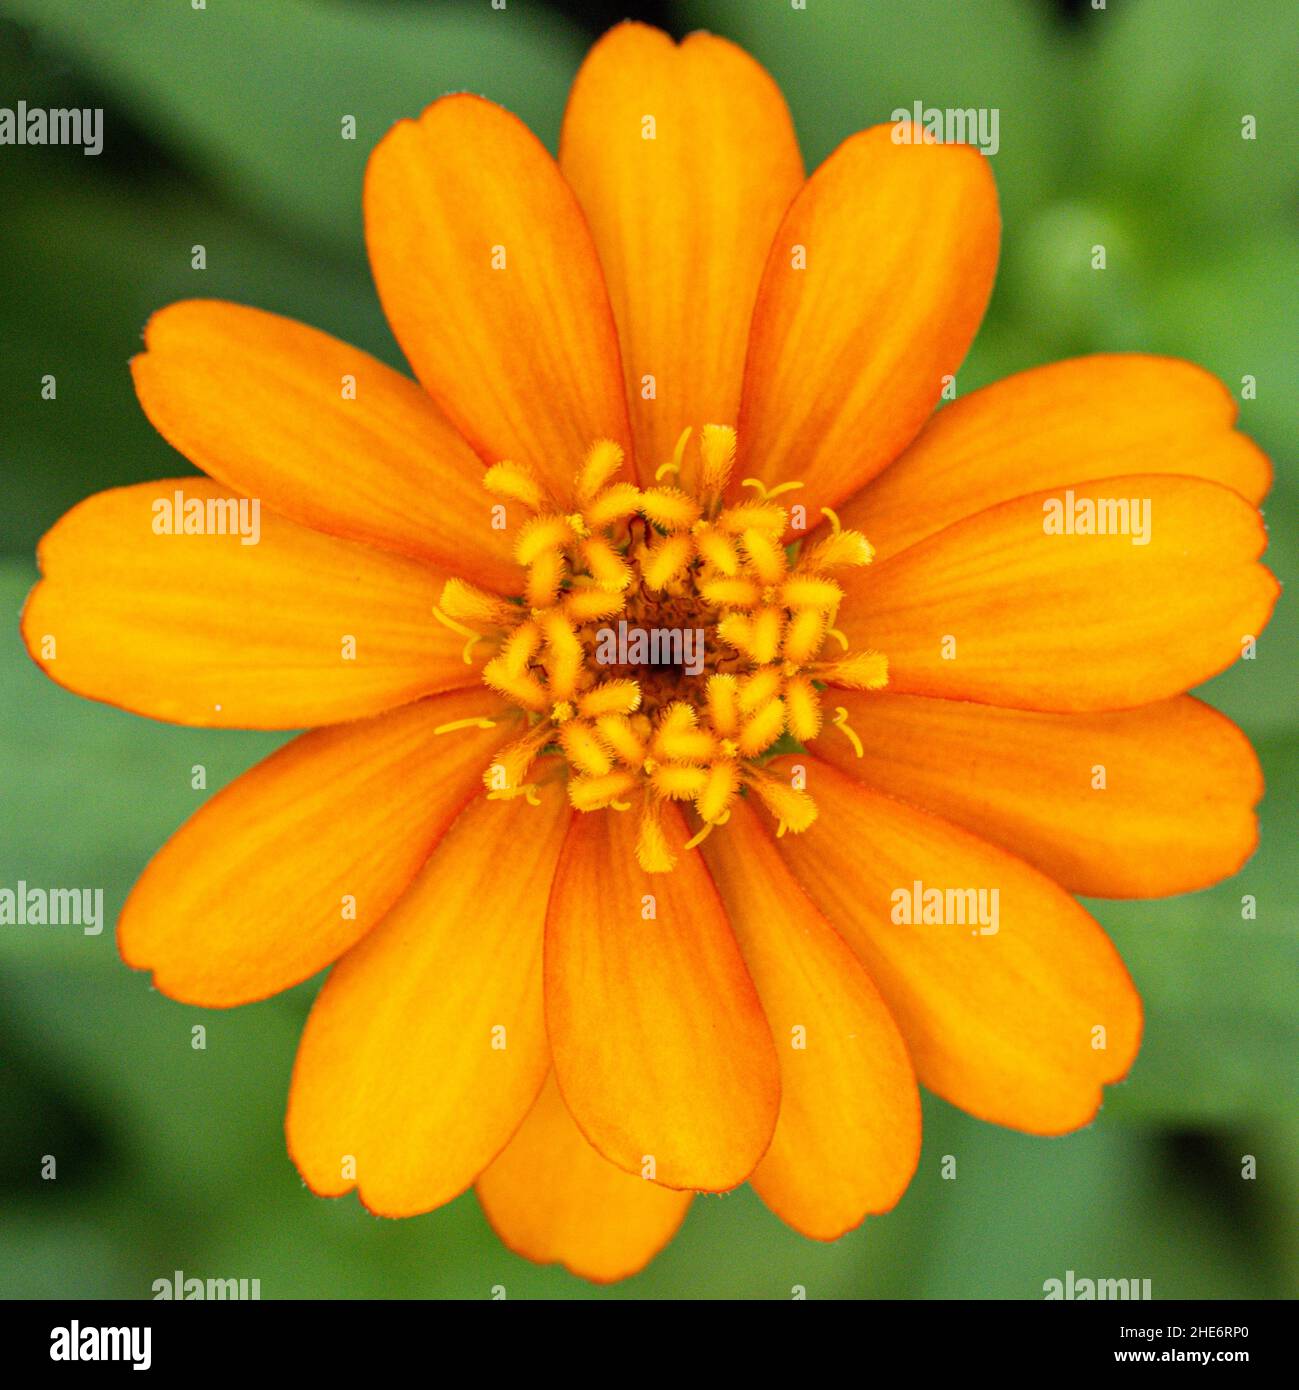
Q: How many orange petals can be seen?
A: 14